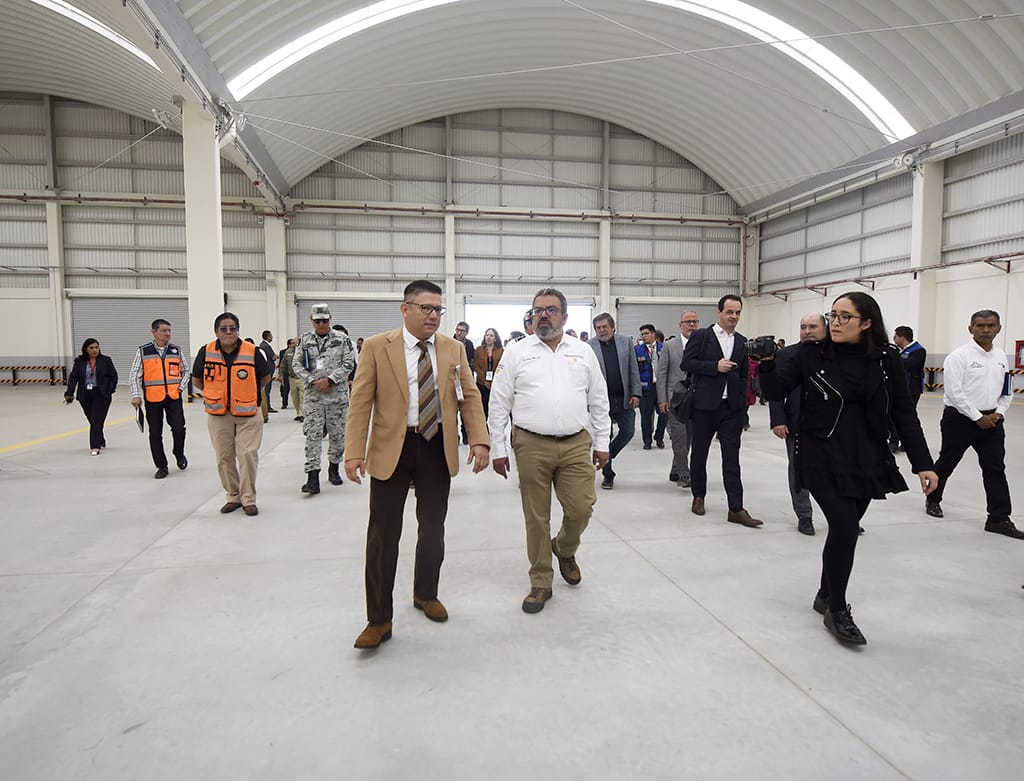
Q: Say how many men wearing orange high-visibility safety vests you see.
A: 2